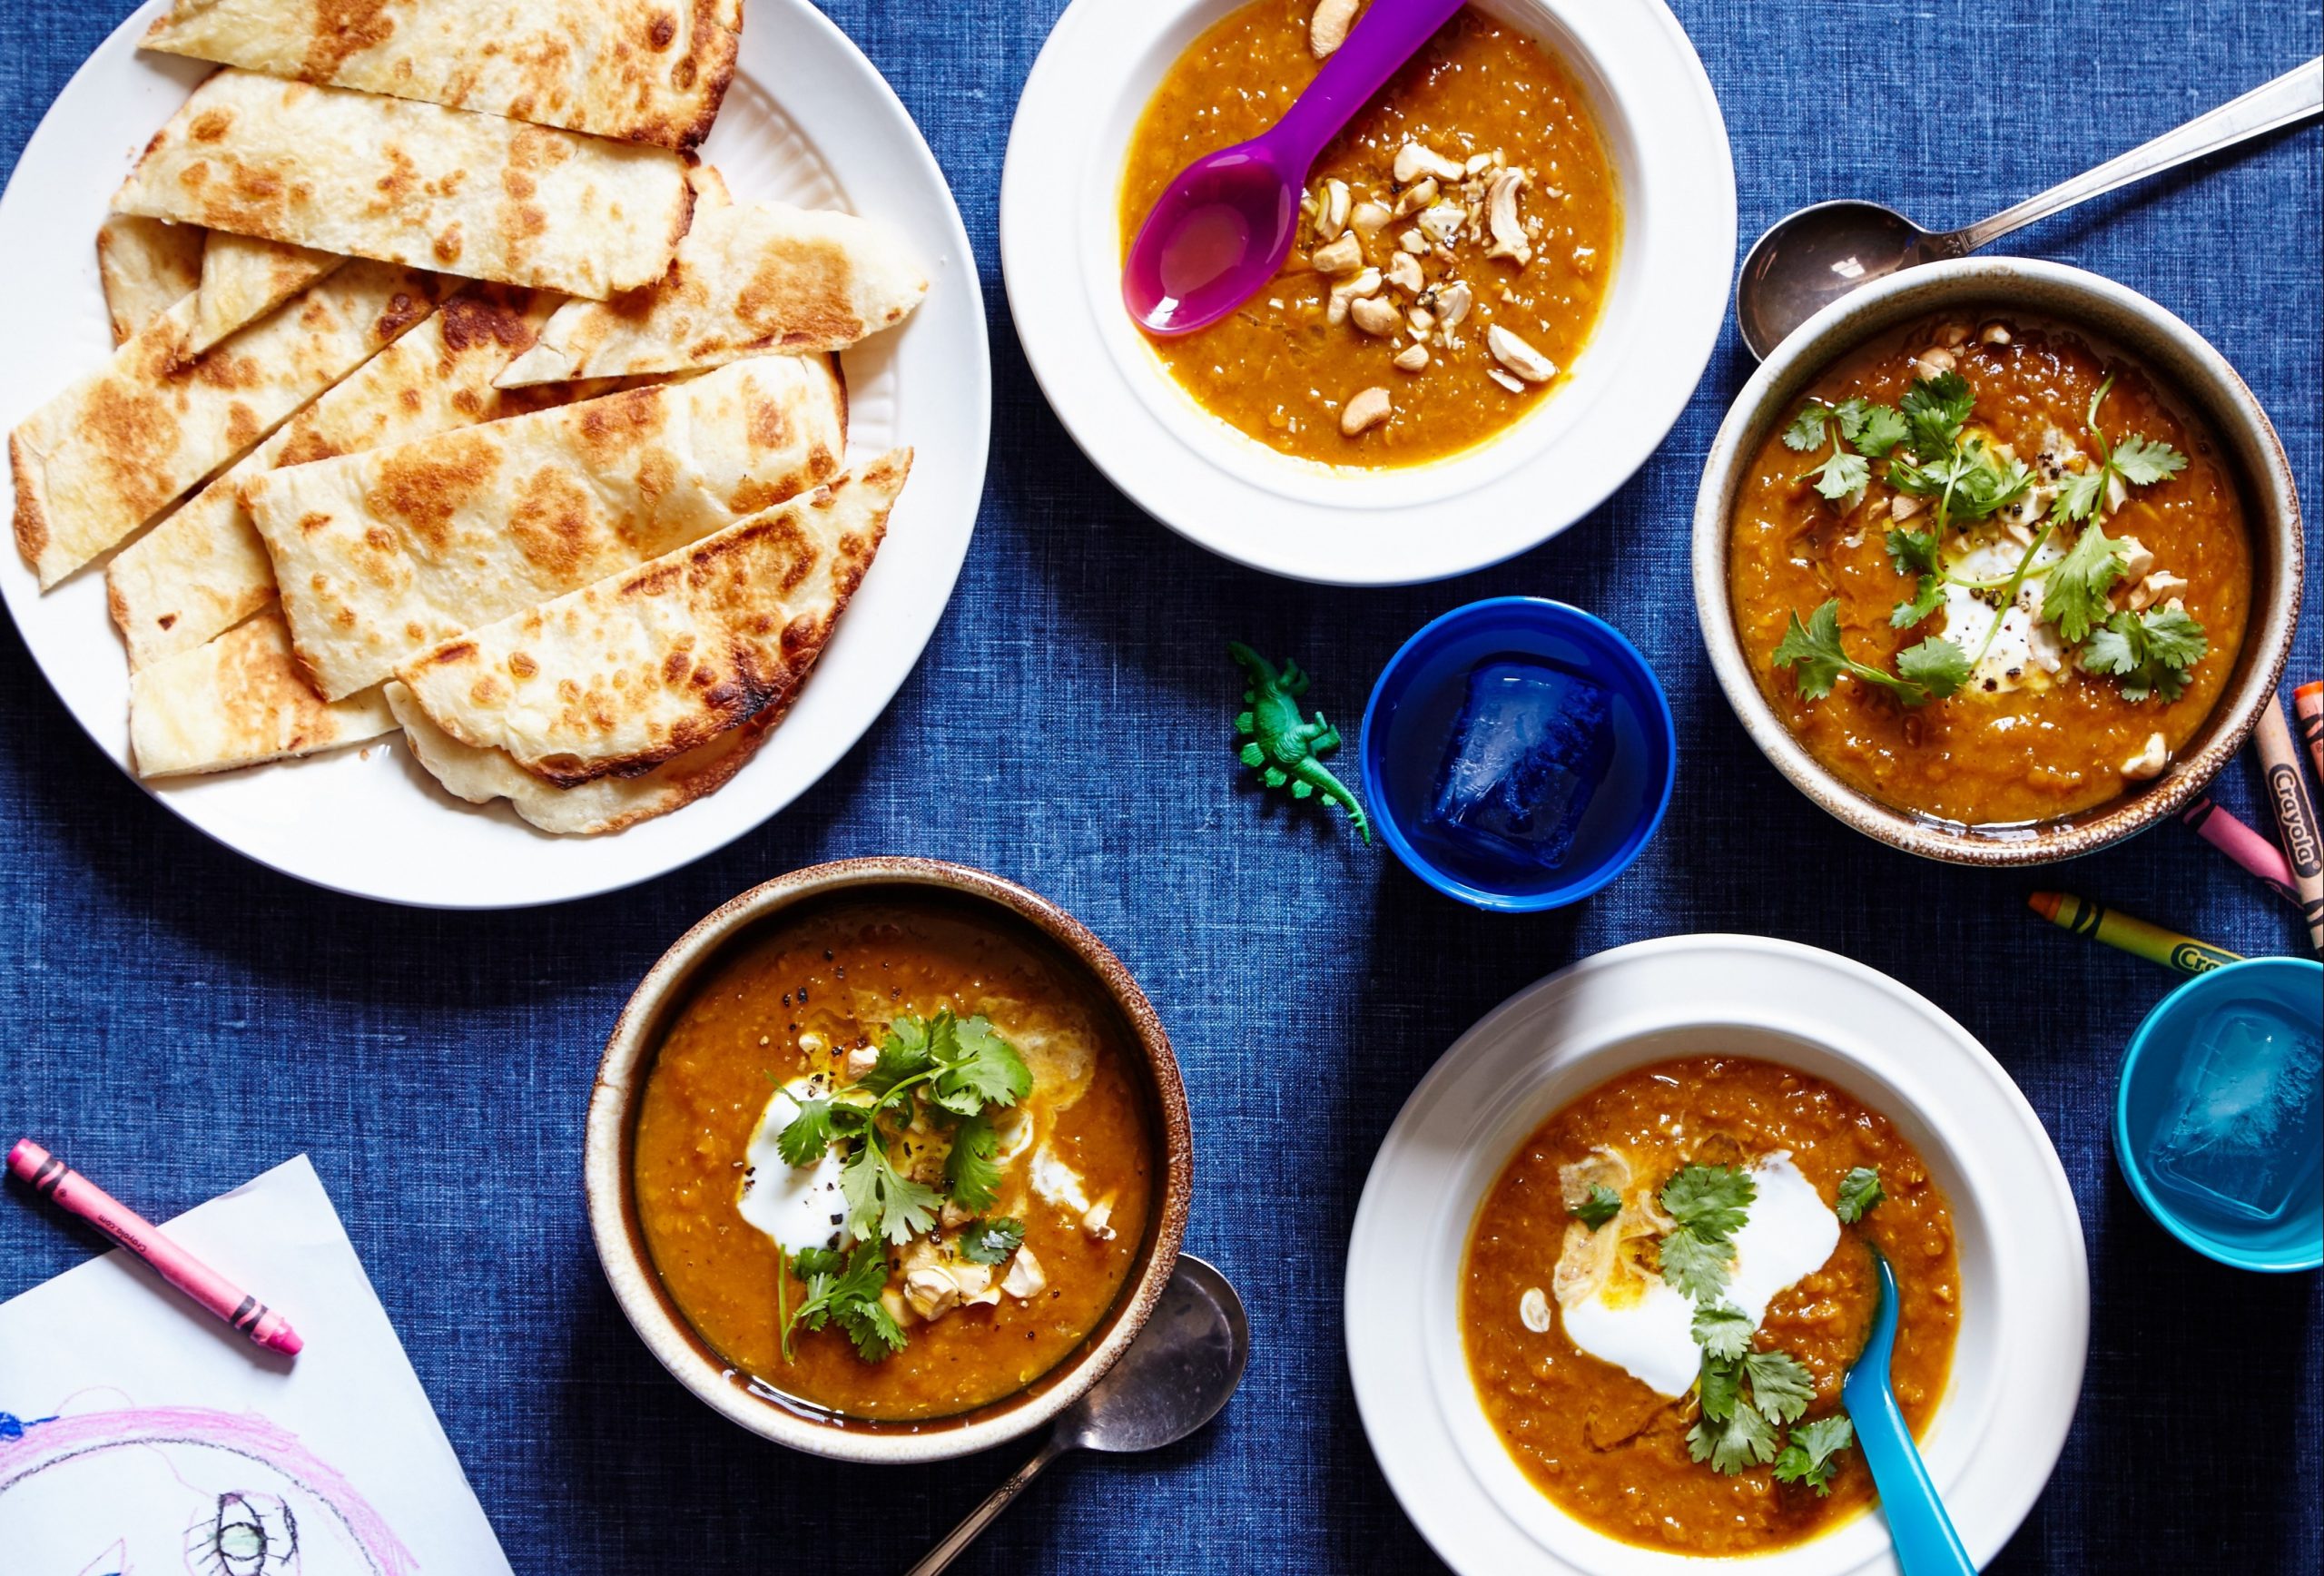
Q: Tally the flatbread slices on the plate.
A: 11